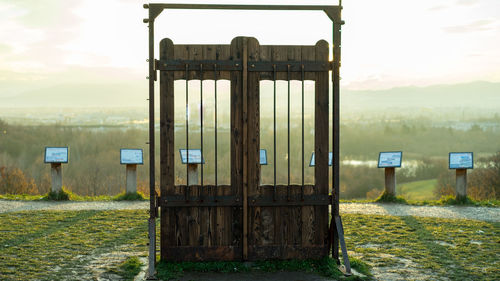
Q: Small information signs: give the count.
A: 7